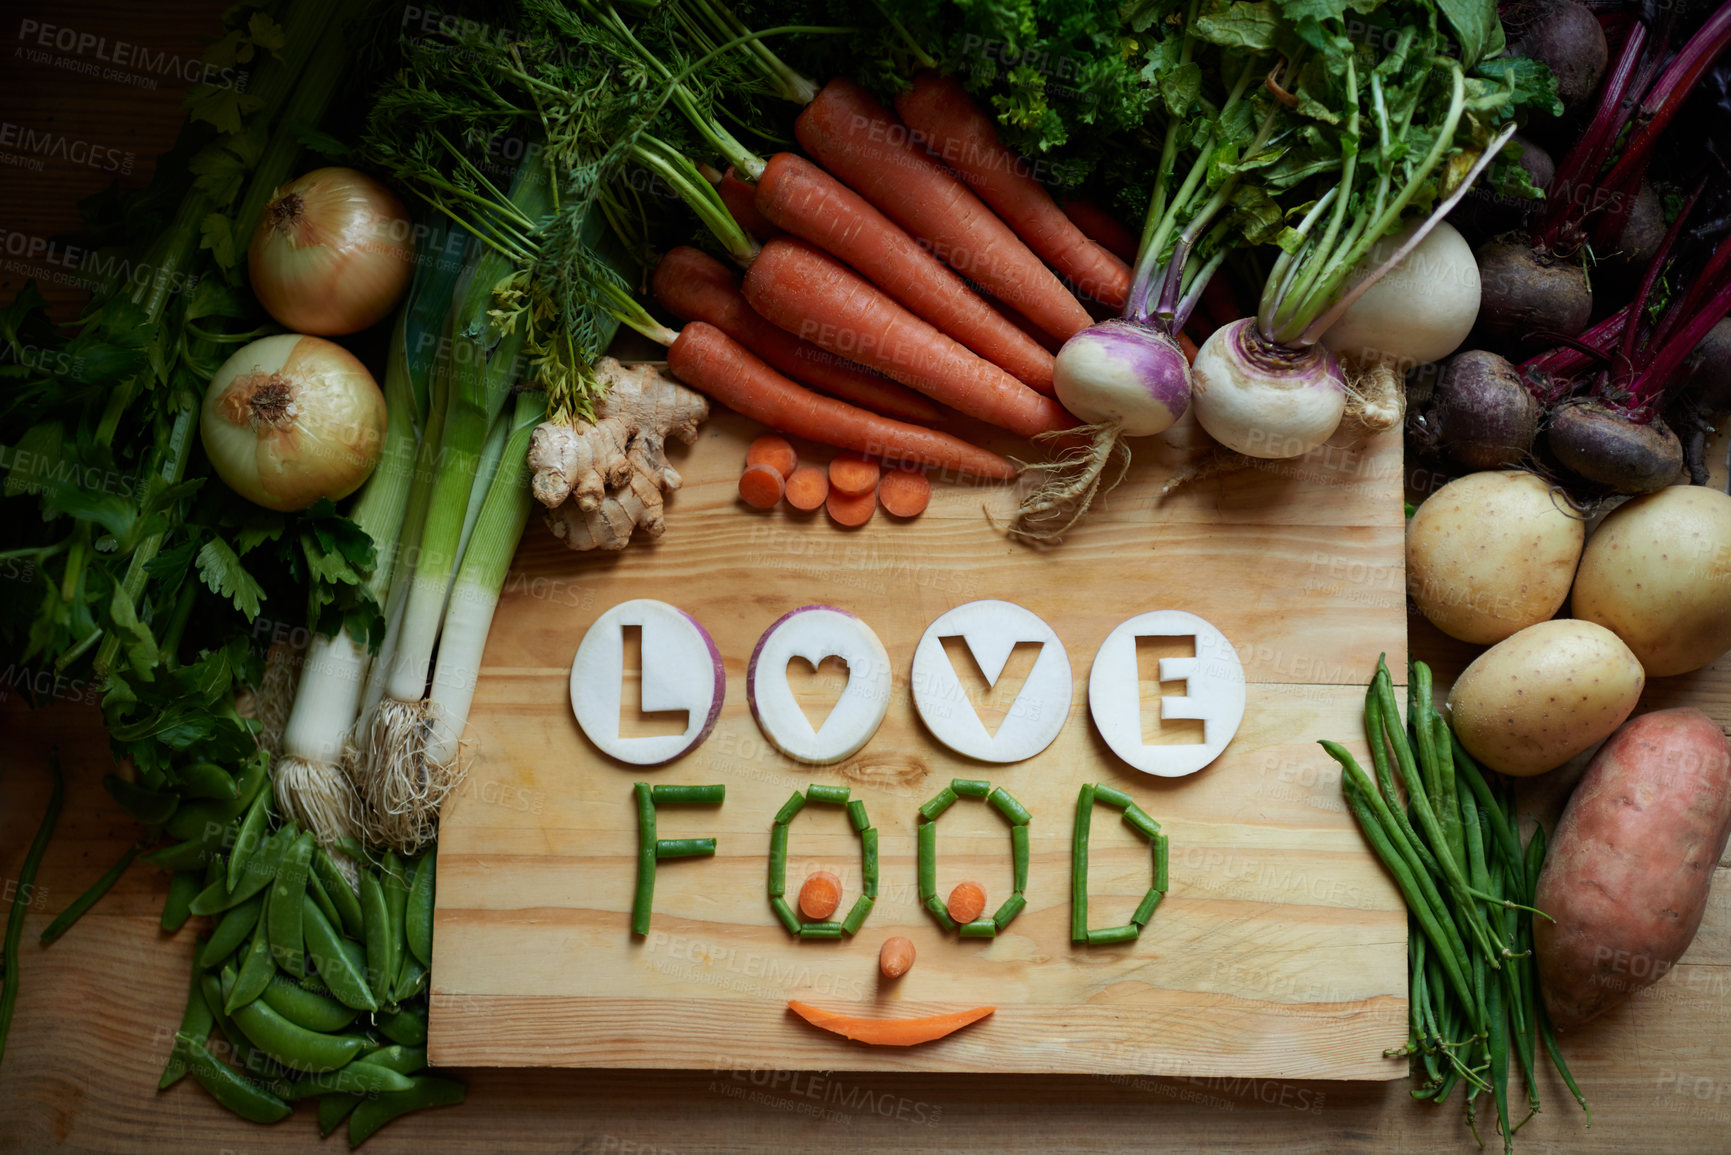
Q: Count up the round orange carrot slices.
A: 8